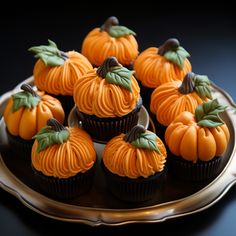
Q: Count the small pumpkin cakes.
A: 9